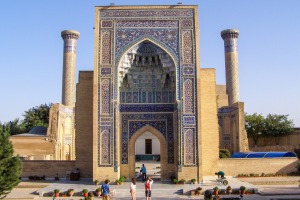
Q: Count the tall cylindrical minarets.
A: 2